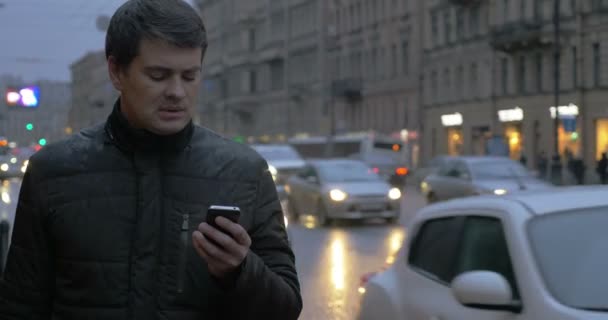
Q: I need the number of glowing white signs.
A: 3